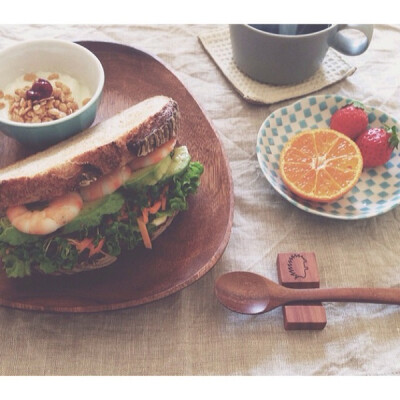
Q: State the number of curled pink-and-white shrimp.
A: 3